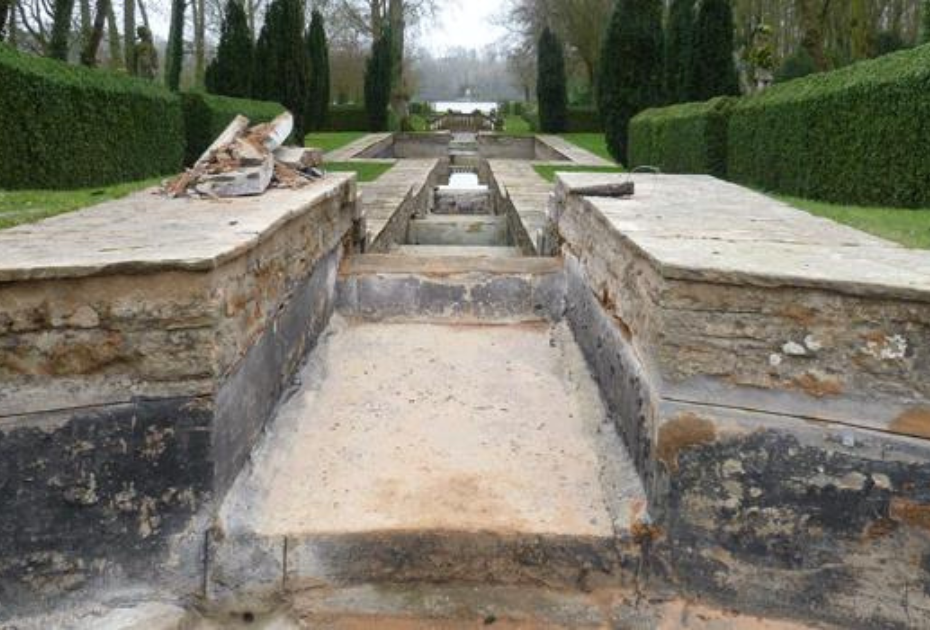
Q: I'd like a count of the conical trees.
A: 8